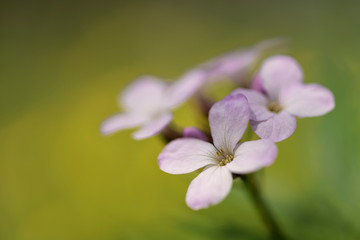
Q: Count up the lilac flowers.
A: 4